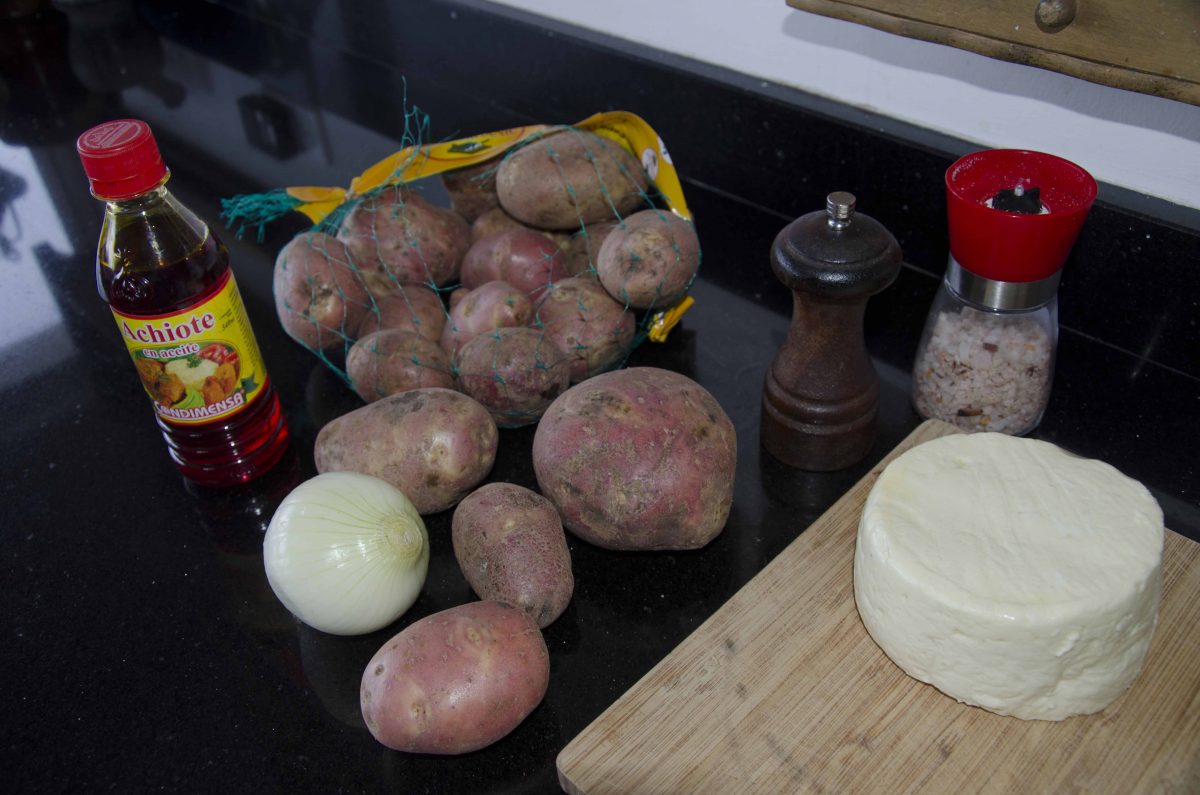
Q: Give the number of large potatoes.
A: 1